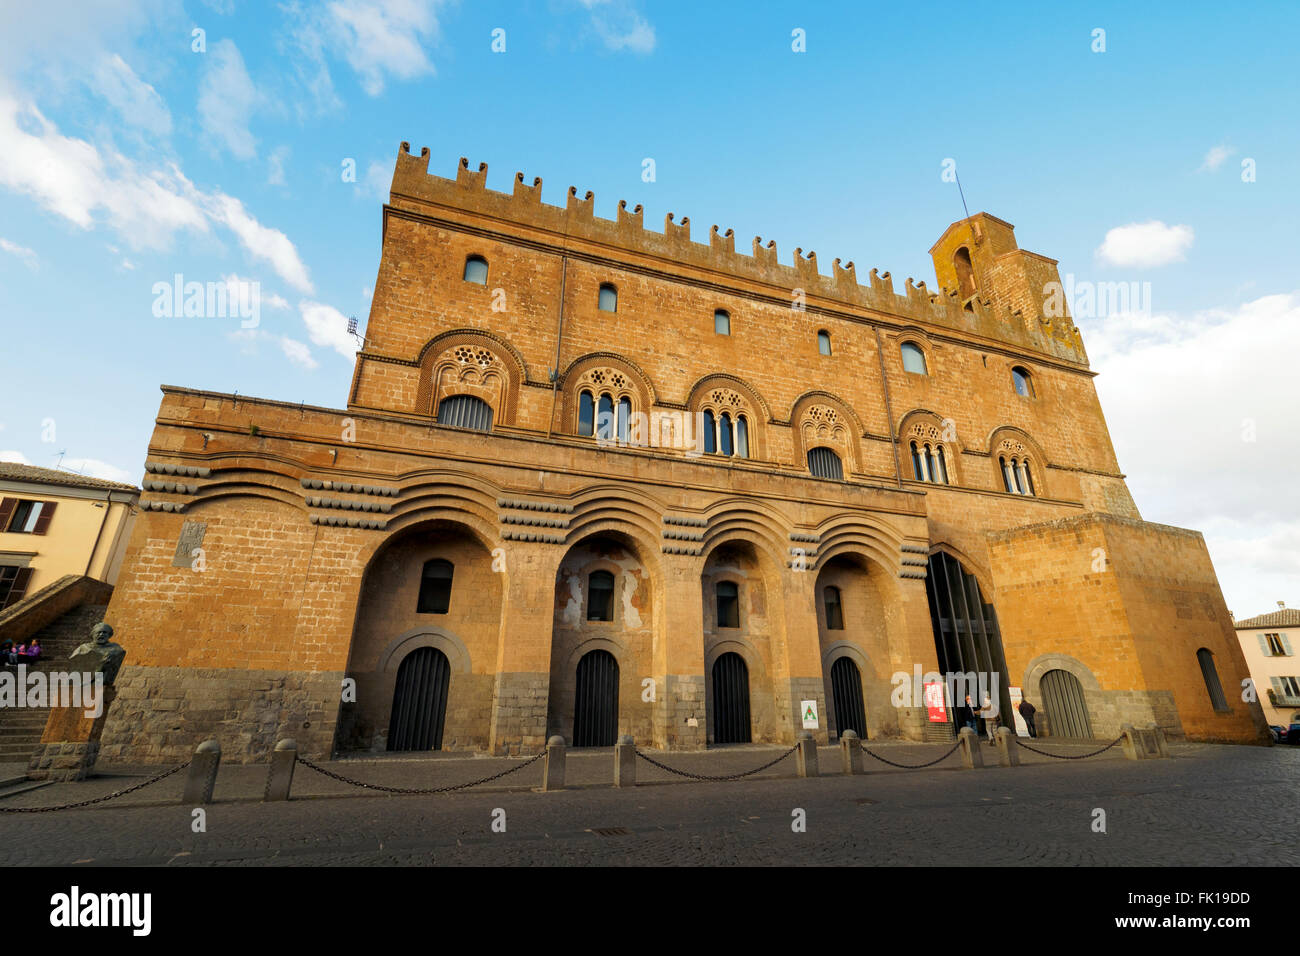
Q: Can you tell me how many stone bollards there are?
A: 10